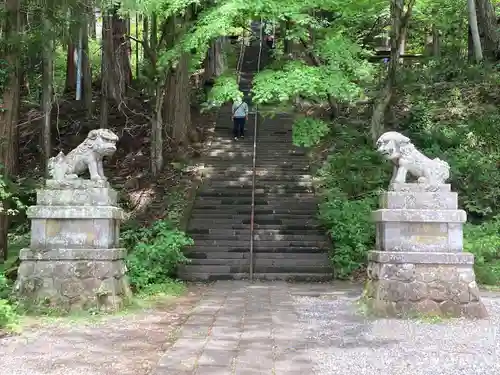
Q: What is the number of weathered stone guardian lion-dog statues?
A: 2